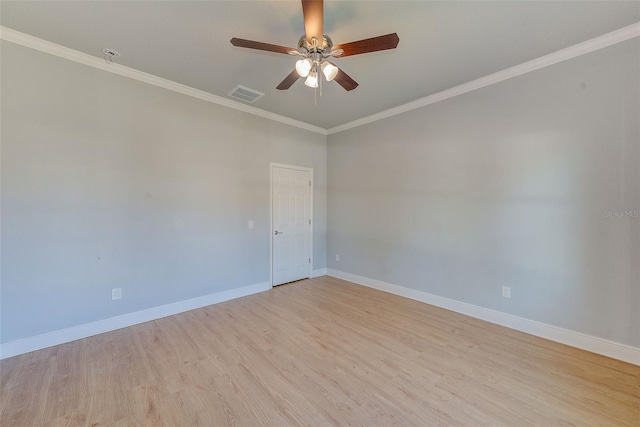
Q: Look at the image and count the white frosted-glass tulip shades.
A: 3